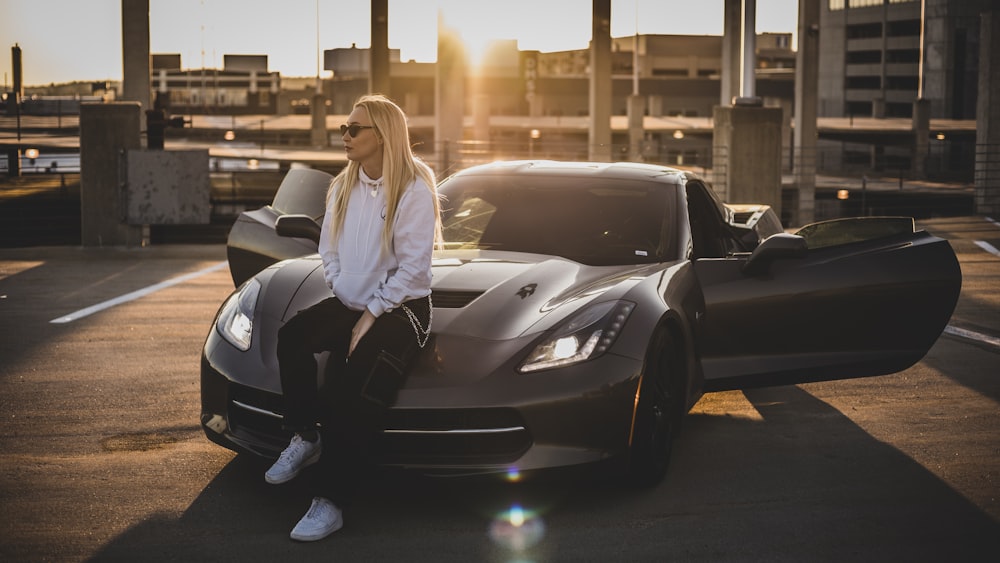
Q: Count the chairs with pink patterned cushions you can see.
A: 0